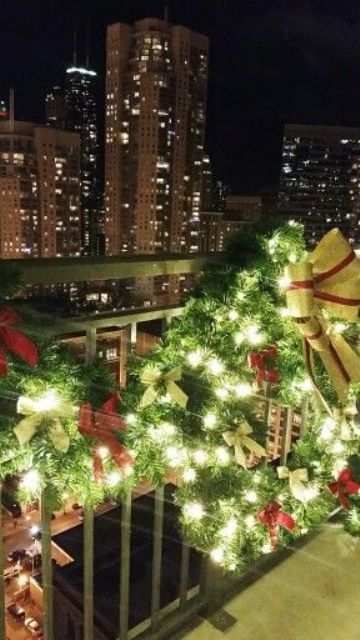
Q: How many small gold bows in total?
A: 4